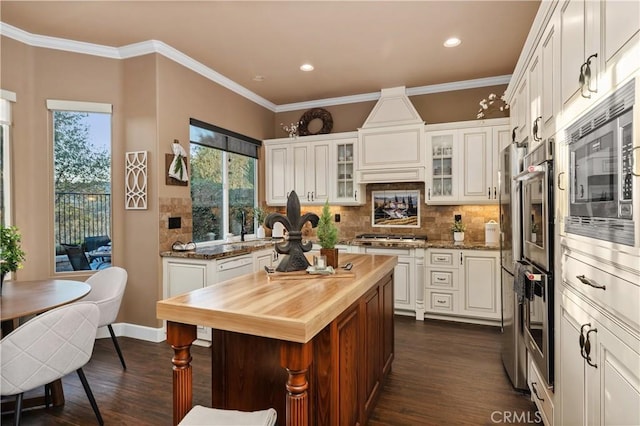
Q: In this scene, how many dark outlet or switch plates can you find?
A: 3